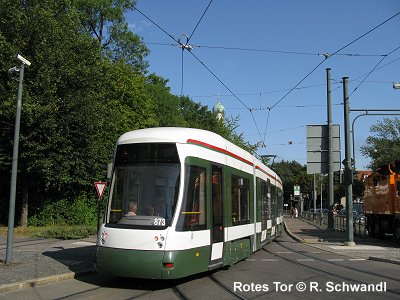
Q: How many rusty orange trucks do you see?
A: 1